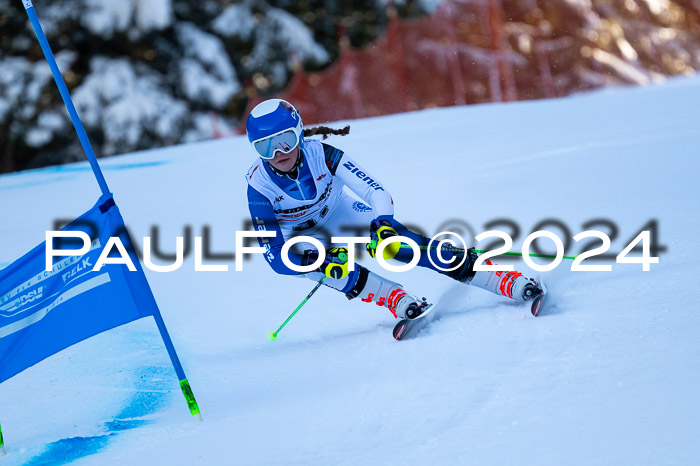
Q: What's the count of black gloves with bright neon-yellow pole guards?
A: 2